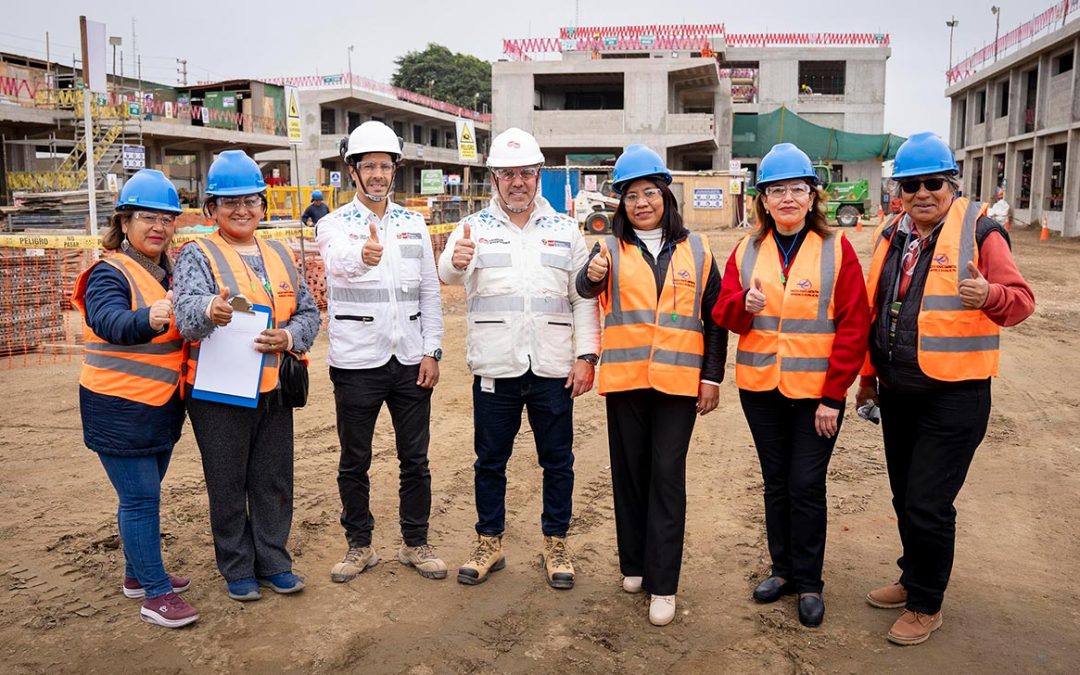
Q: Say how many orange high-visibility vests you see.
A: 5